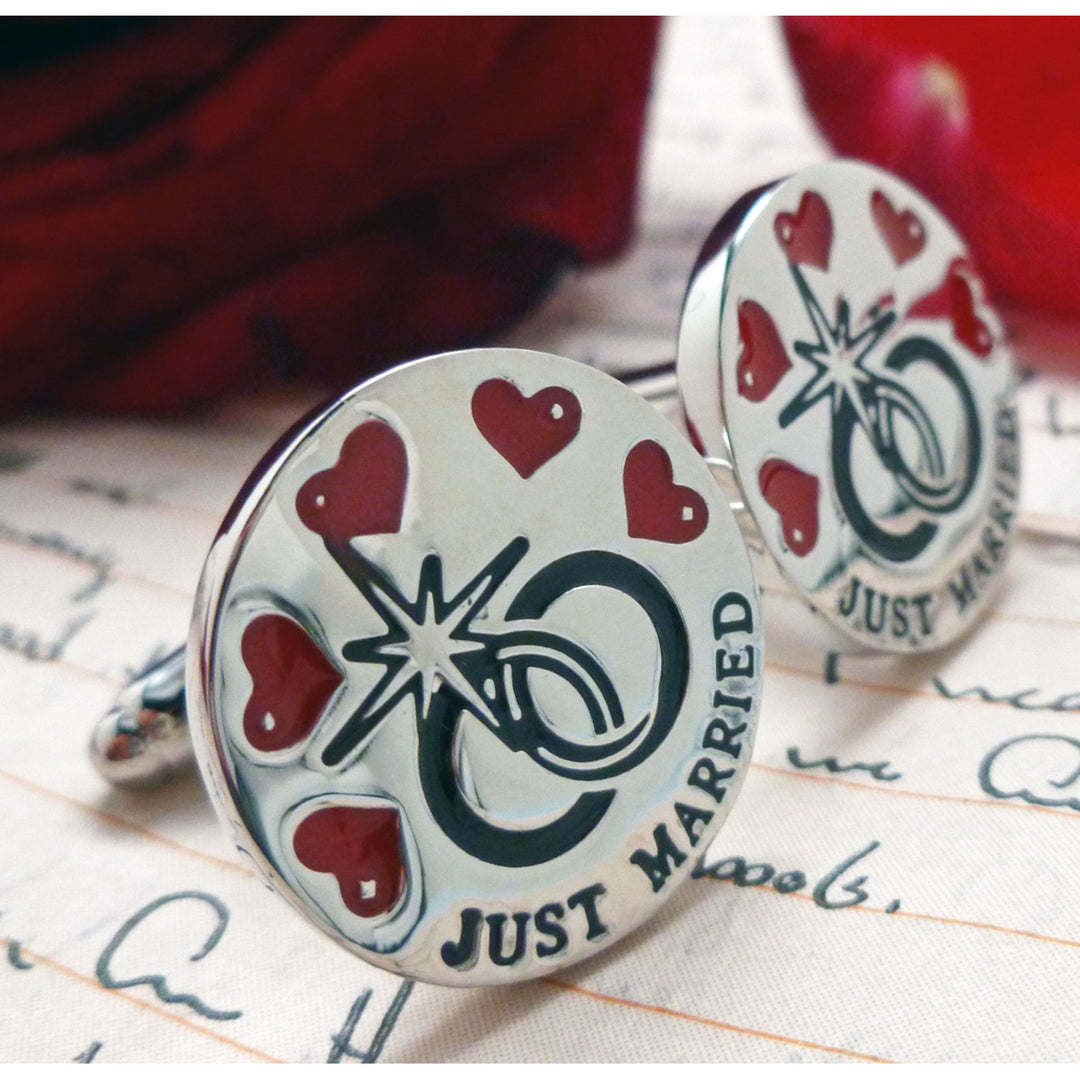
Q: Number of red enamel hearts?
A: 10